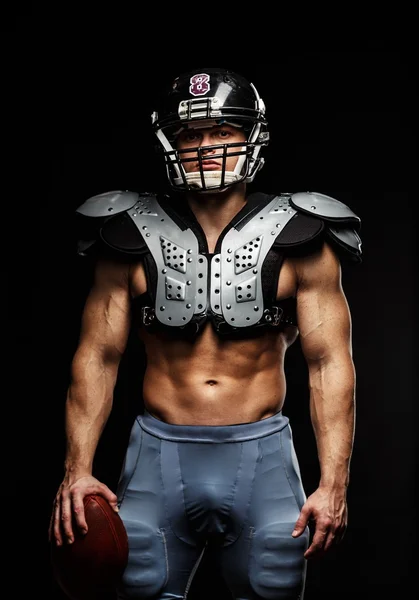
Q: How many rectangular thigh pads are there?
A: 2